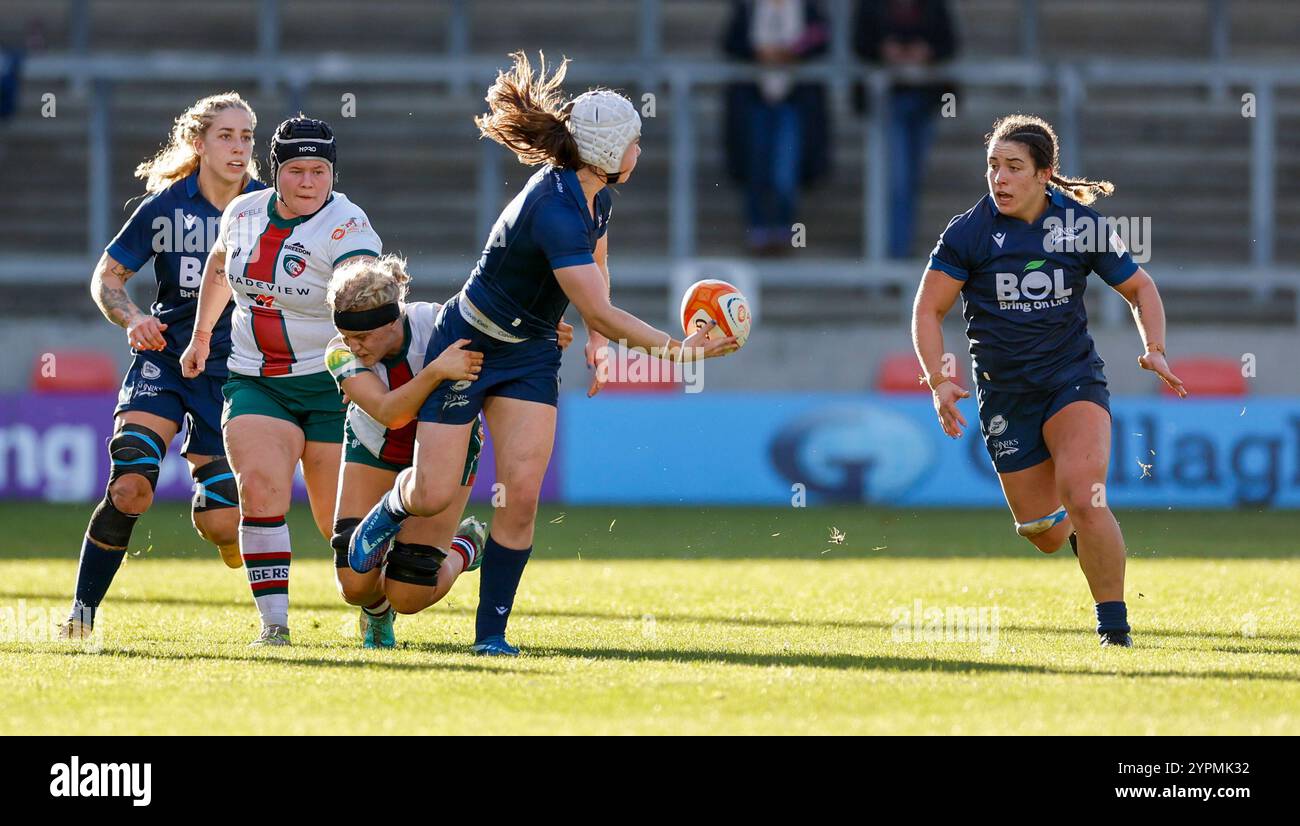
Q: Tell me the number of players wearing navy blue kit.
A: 3